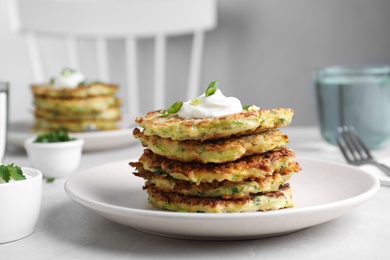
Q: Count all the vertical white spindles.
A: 6